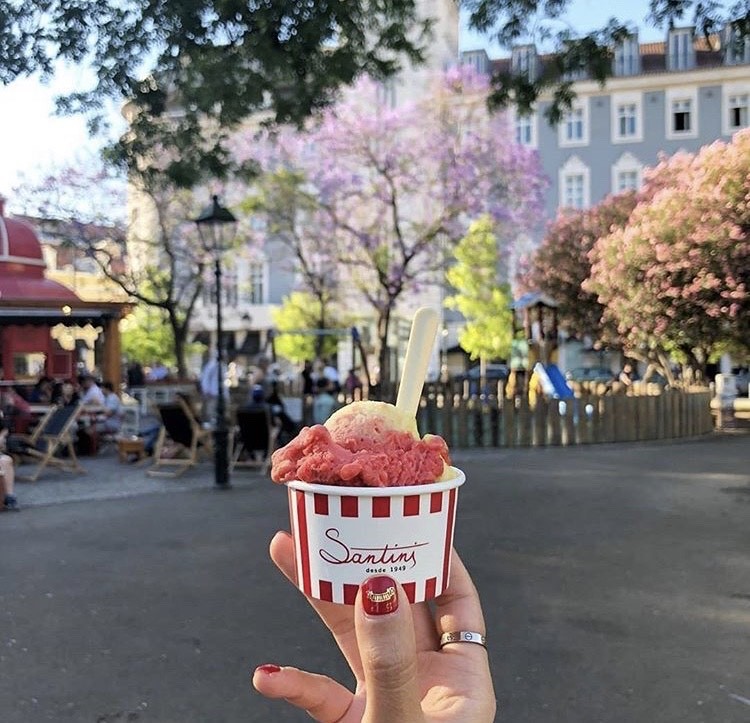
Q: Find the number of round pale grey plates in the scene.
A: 0